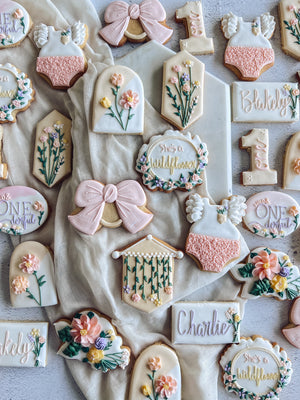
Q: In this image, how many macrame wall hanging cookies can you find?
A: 1